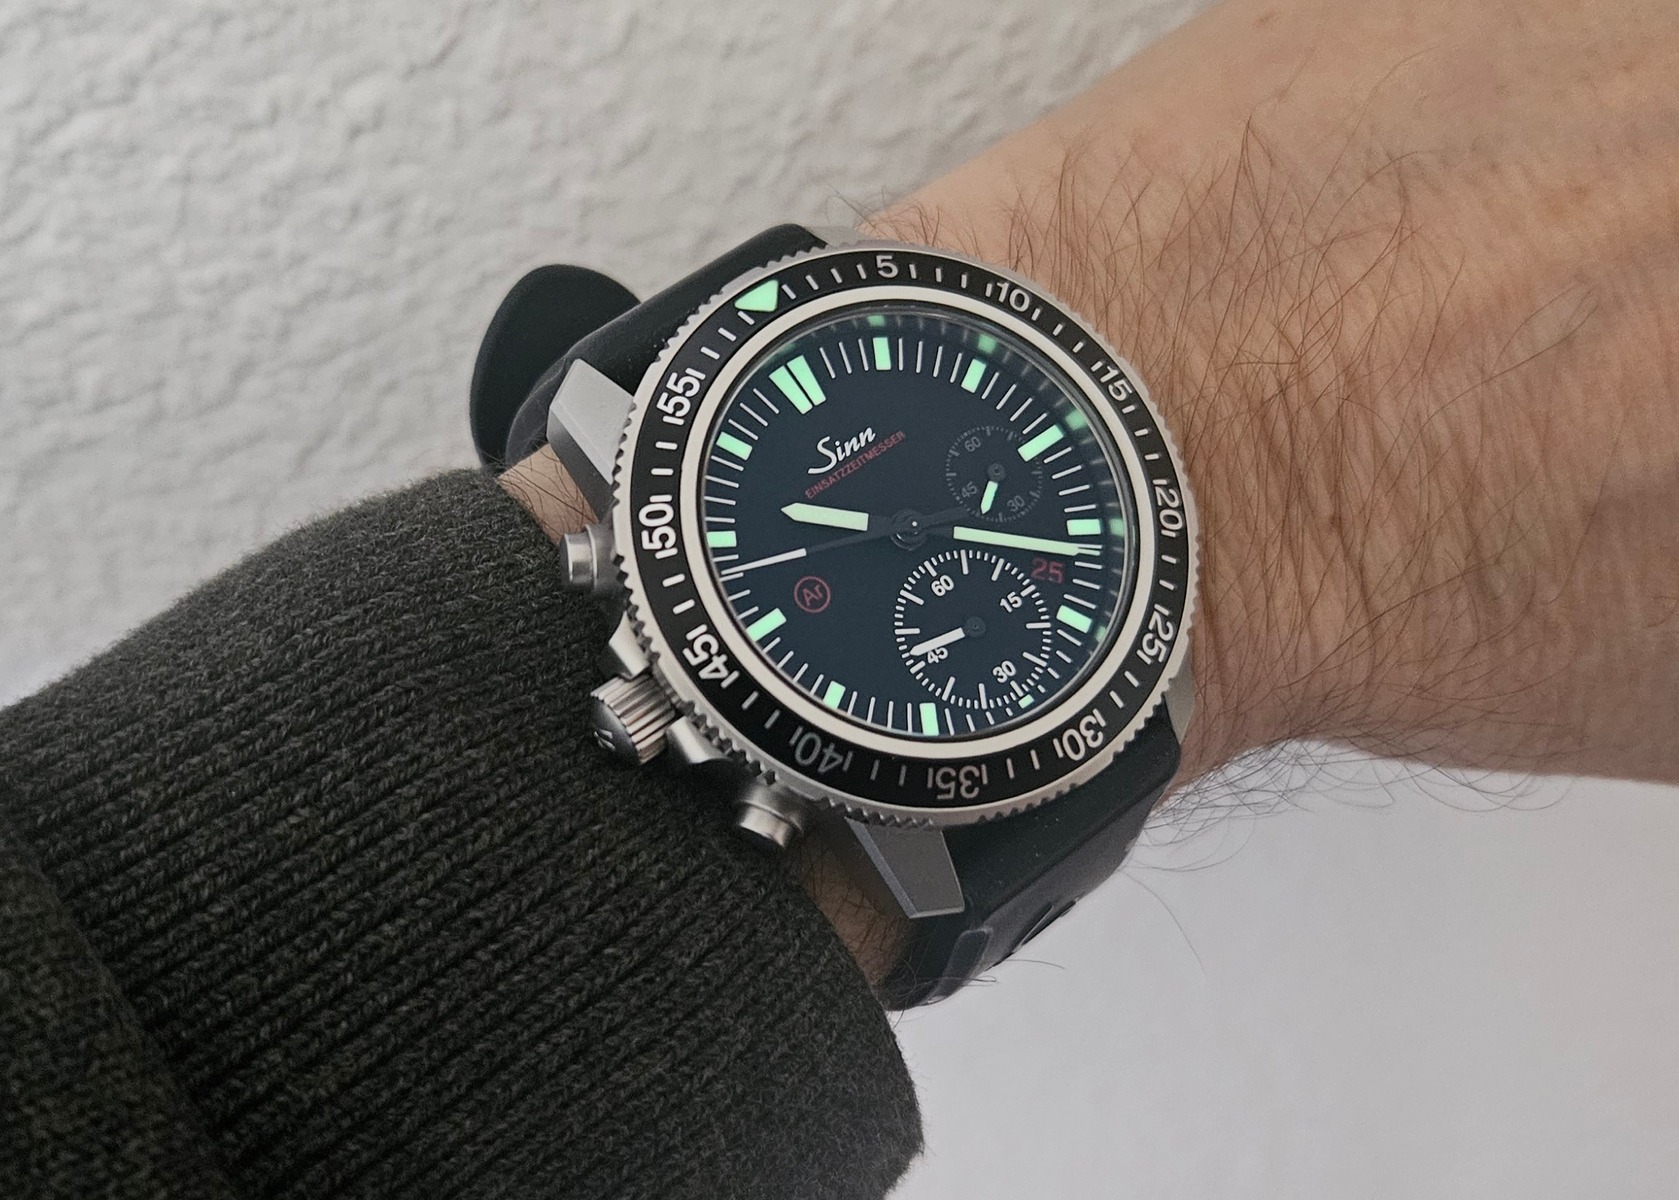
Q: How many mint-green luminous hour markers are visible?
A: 12